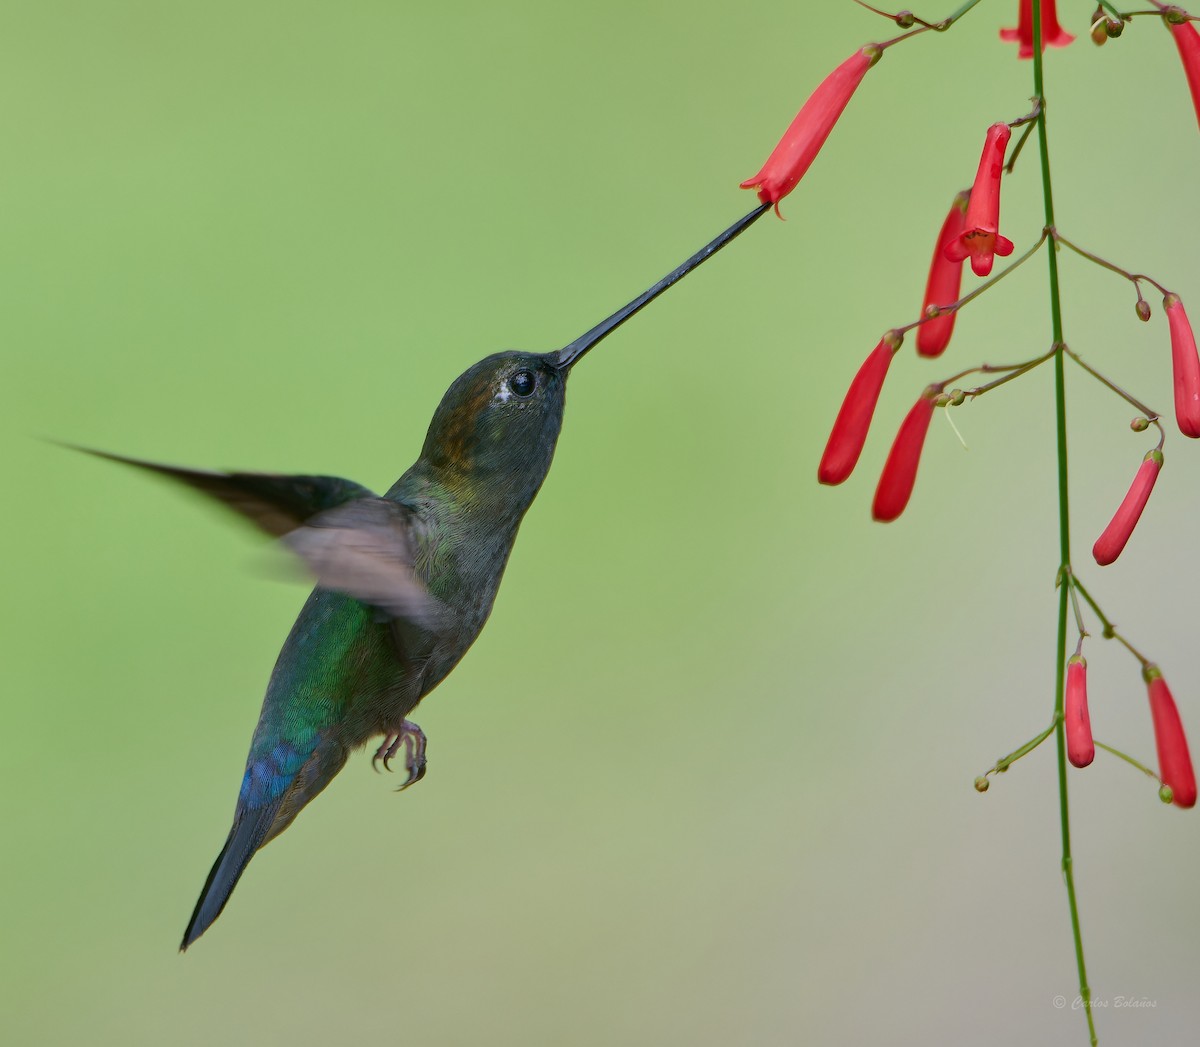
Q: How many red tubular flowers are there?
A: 11